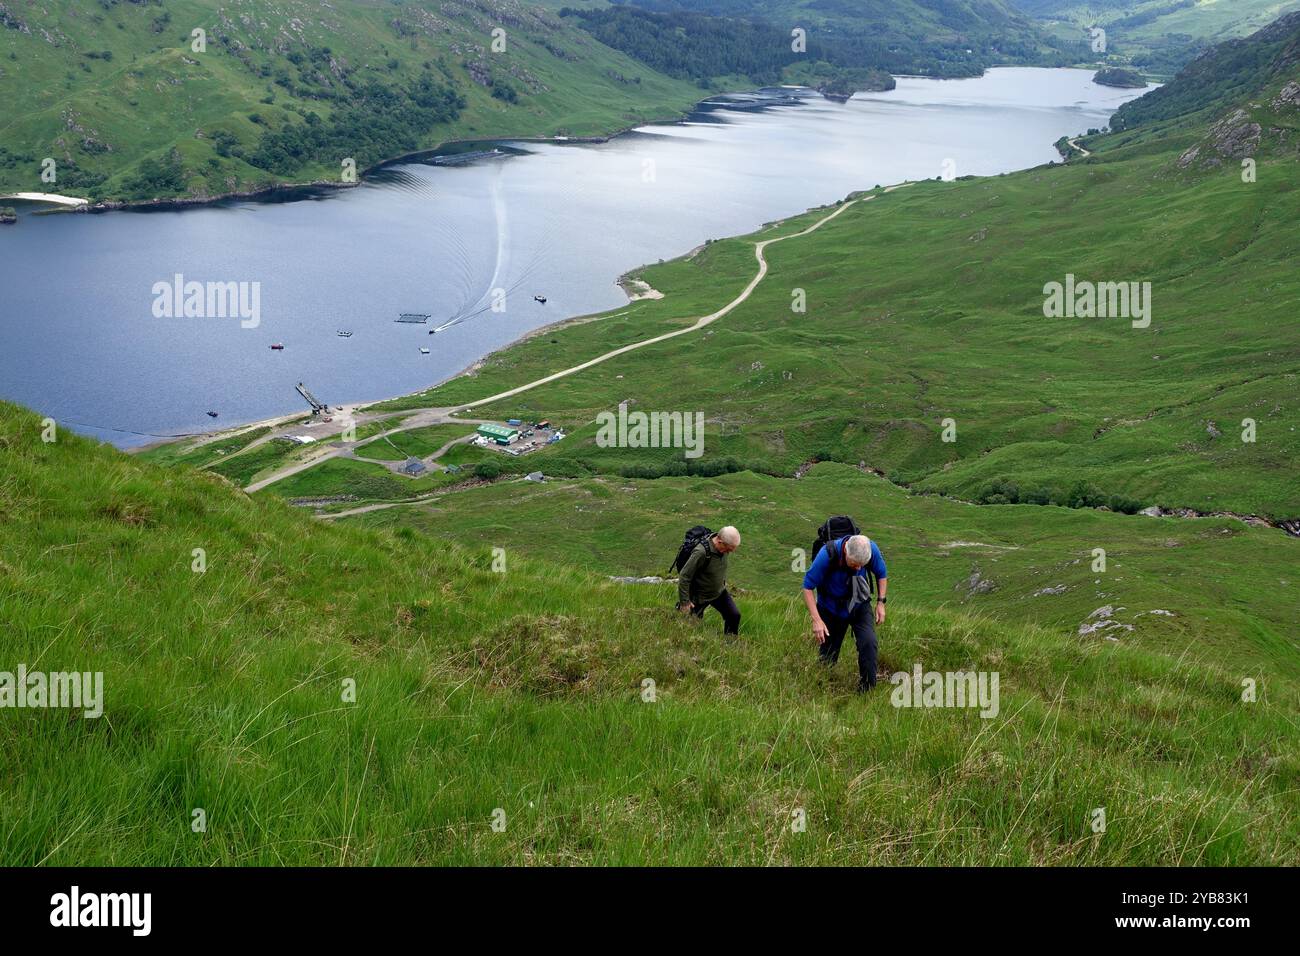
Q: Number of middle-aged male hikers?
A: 2